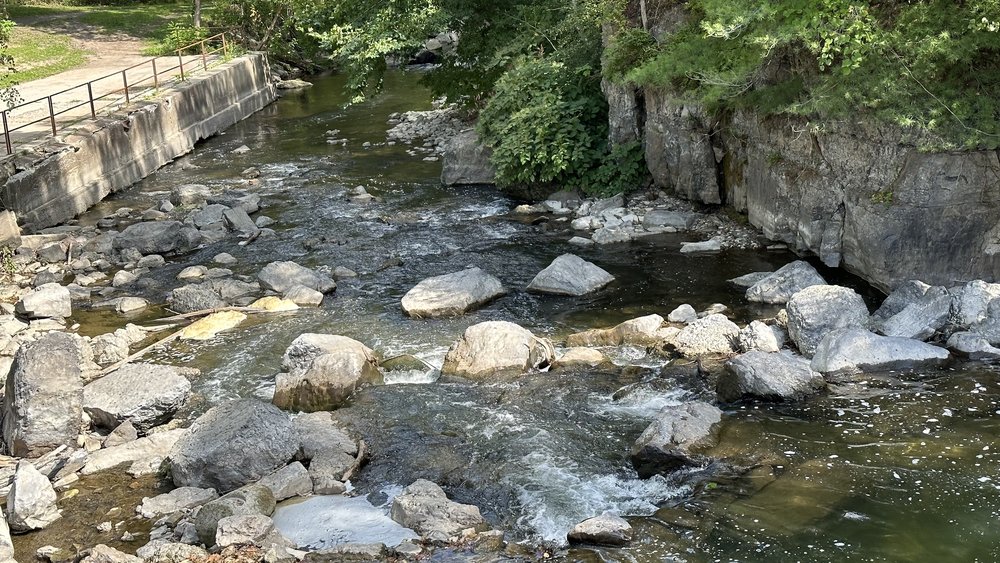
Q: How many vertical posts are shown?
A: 8